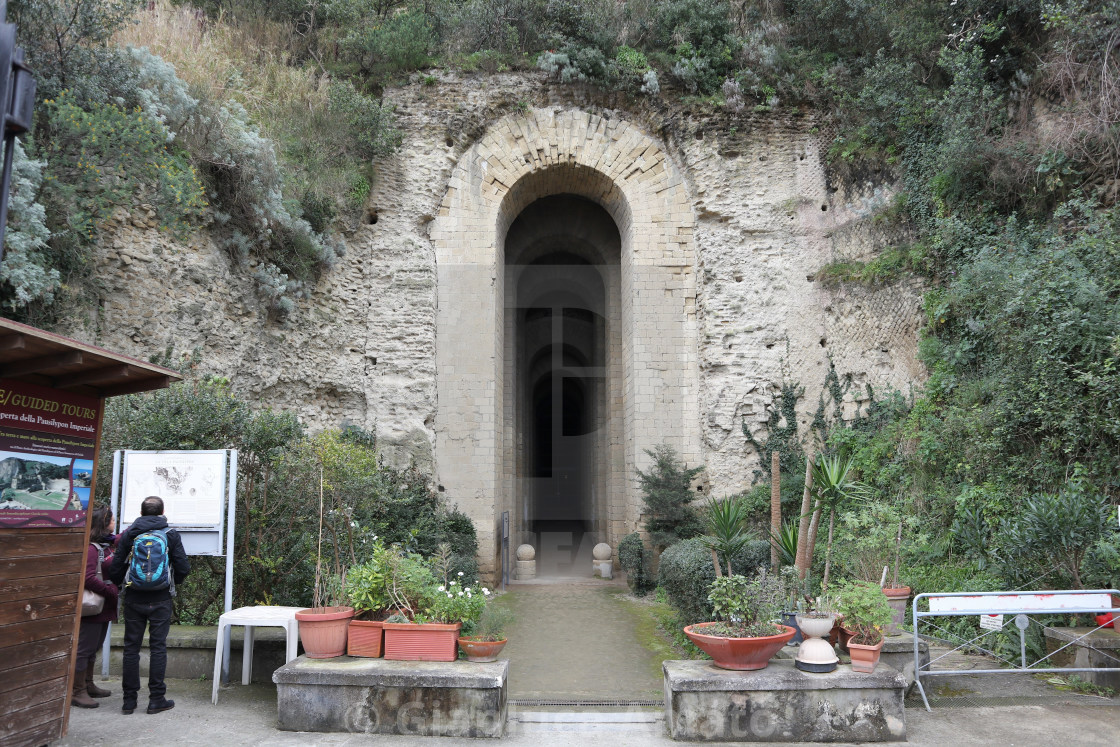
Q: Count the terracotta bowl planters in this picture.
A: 2